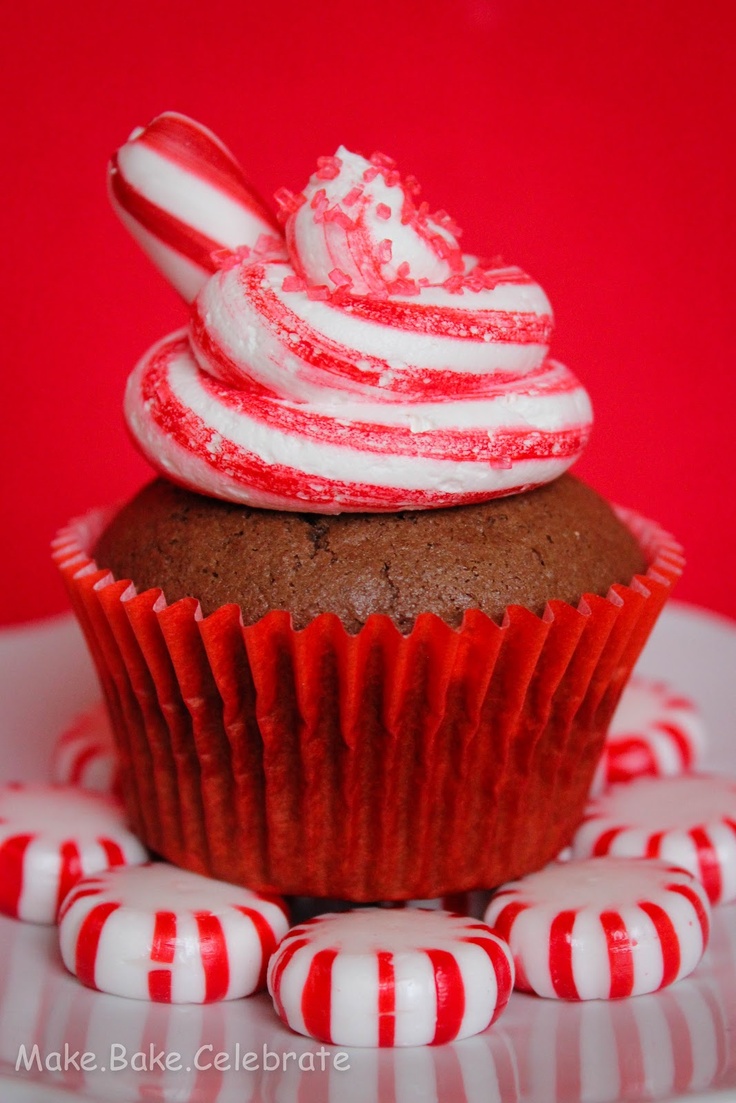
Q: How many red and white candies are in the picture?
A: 8